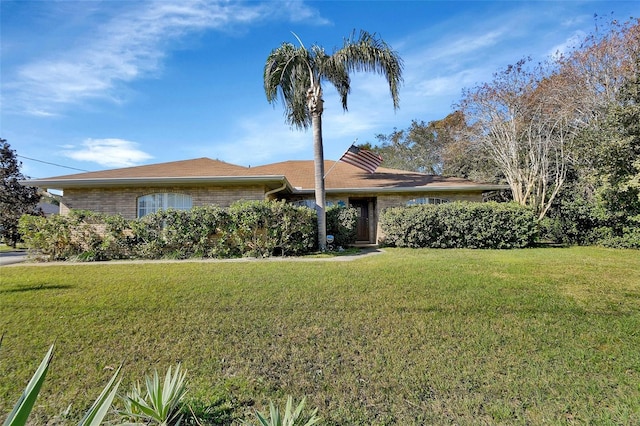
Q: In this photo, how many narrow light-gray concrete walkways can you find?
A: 1